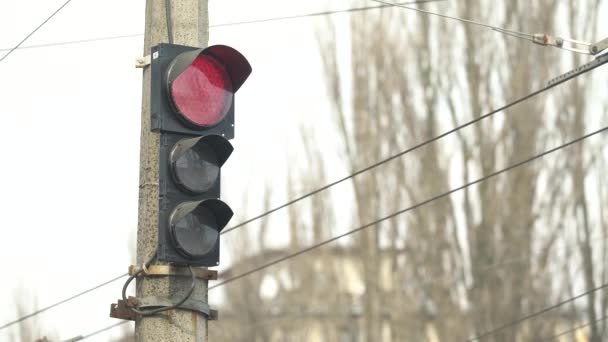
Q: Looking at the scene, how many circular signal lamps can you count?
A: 3